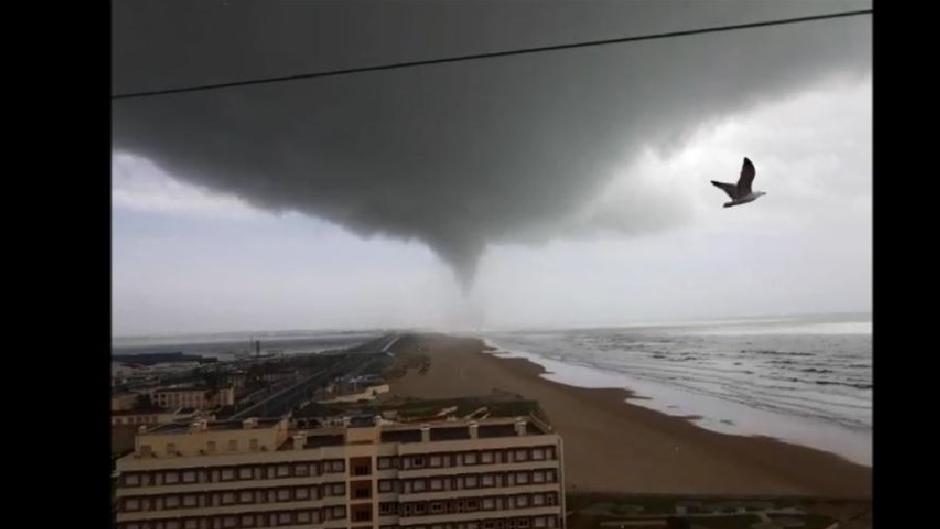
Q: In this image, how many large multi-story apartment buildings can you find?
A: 1